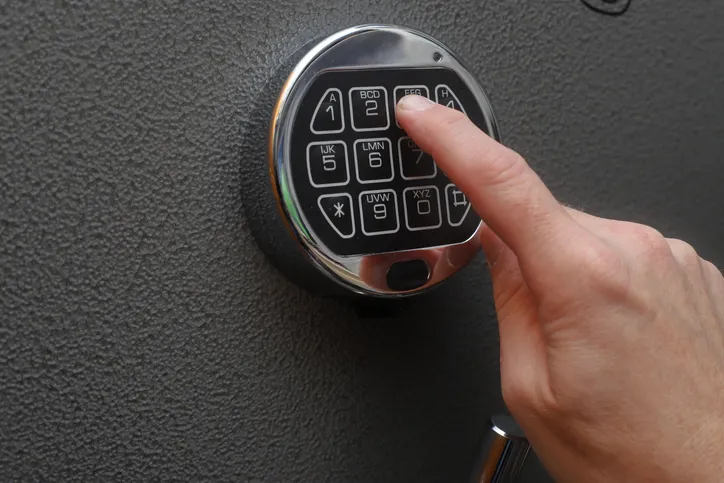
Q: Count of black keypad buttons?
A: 12